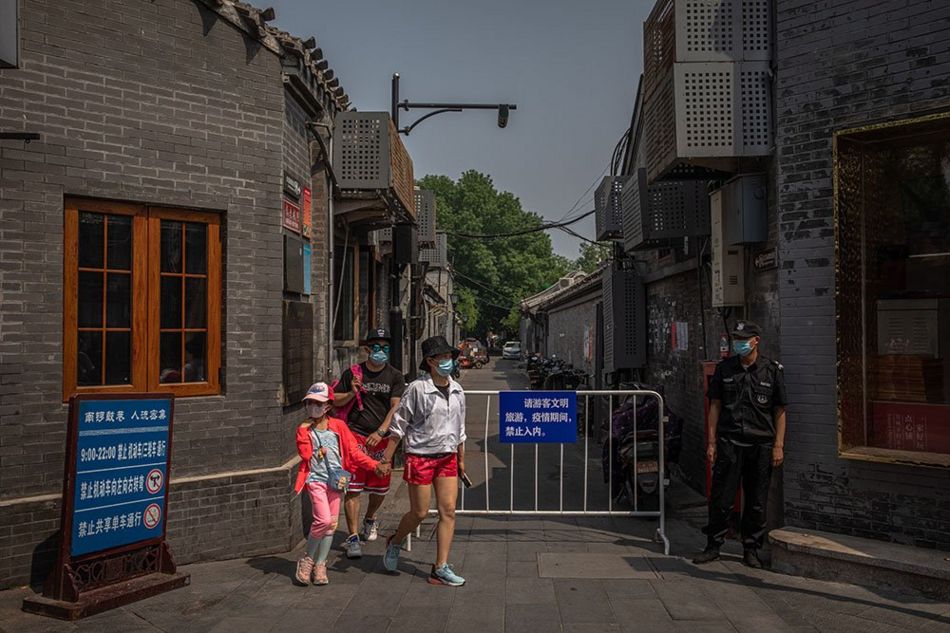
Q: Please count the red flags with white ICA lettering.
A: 0